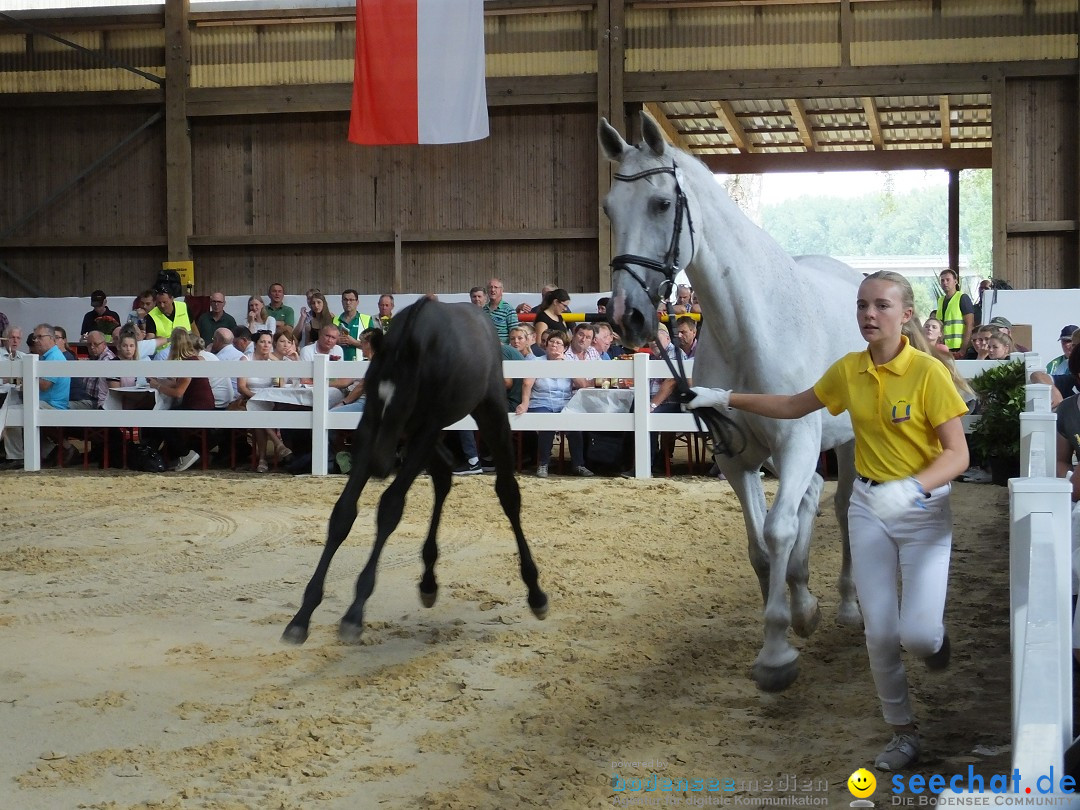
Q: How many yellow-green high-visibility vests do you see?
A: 3